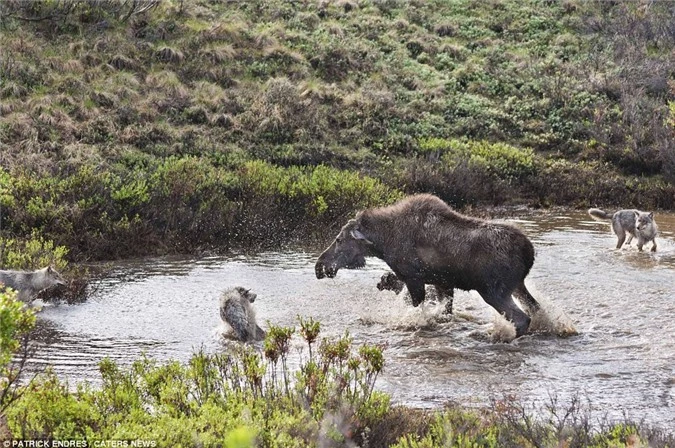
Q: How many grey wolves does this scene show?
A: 3